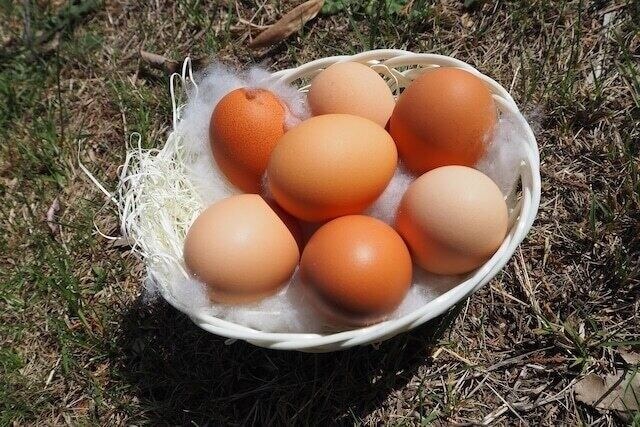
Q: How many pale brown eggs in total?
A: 3